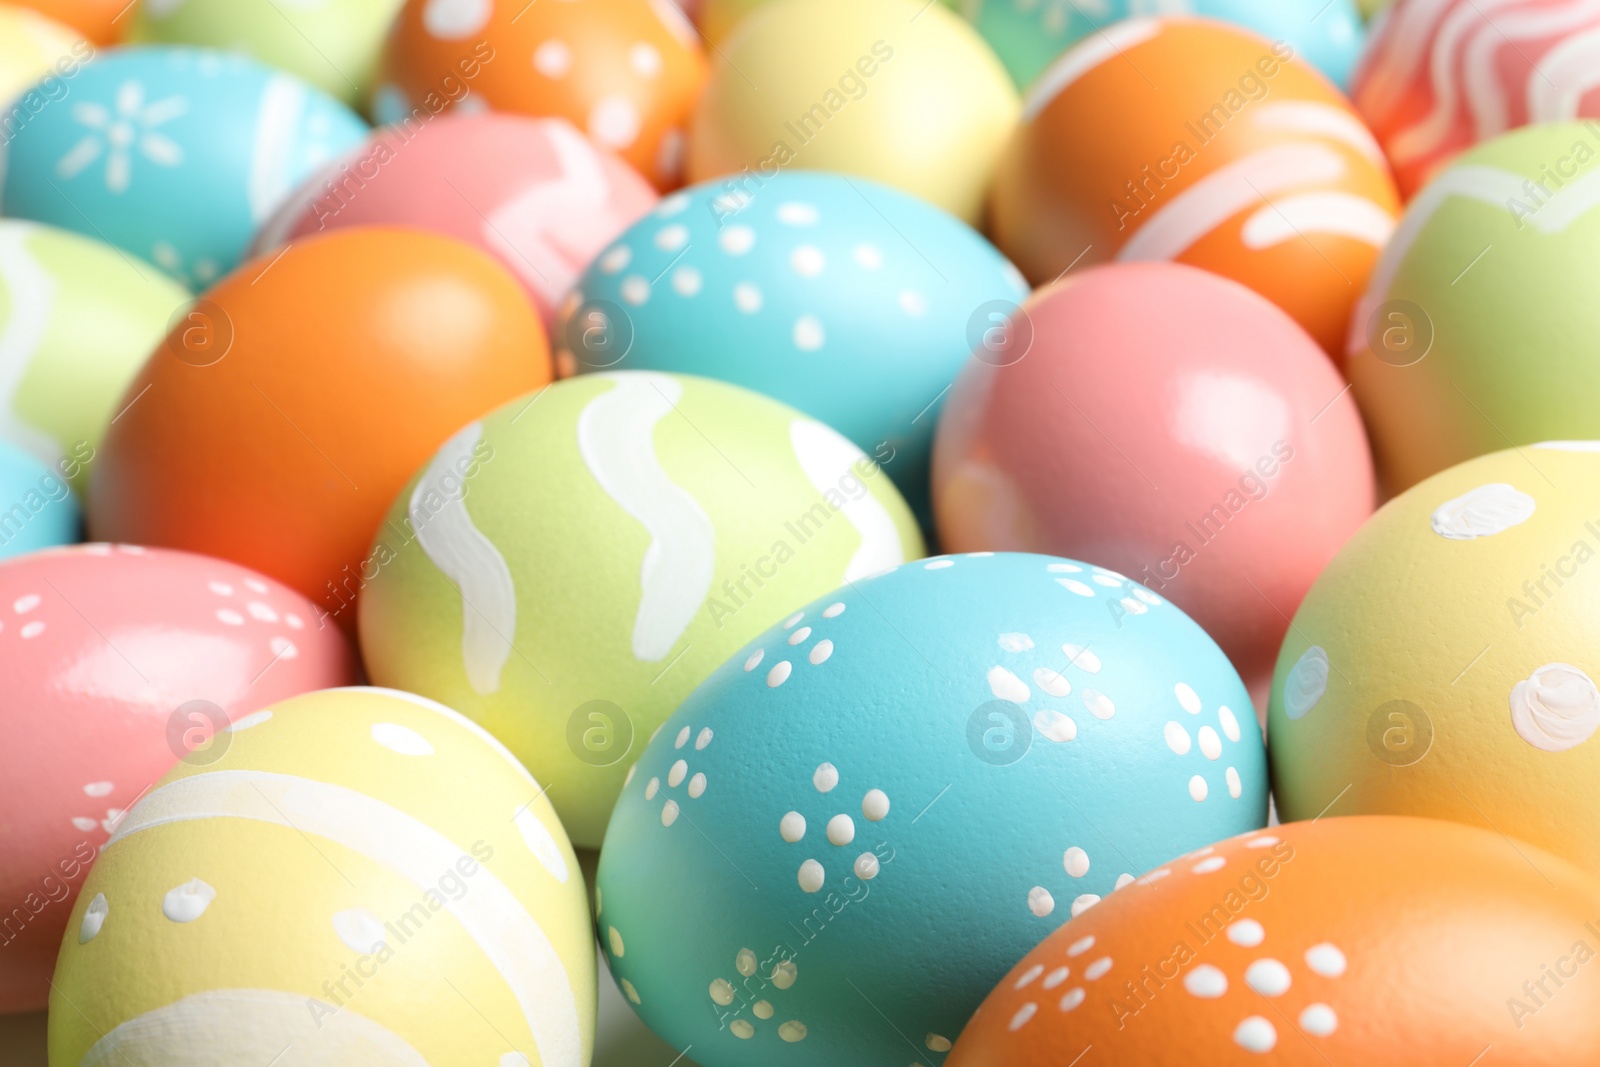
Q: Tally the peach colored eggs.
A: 4